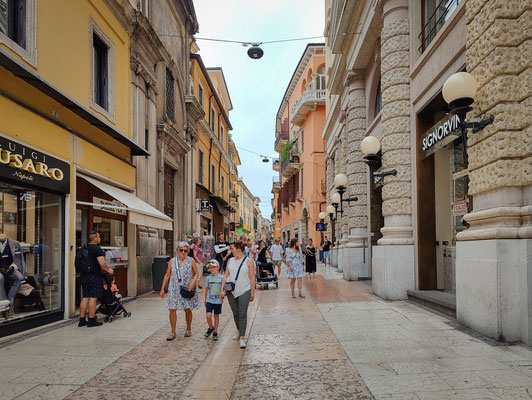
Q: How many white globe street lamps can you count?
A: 6